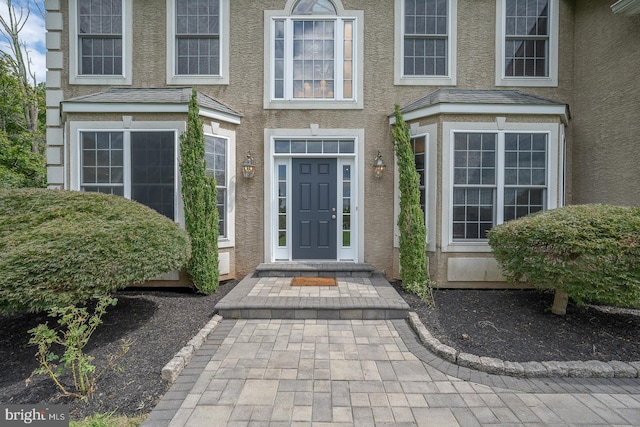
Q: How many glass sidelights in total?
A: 2